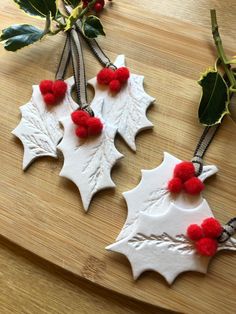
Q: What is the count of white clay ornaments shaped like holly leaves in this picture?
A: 5